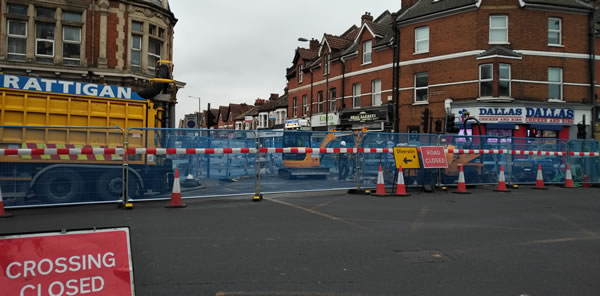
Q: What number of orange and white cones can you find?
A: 8